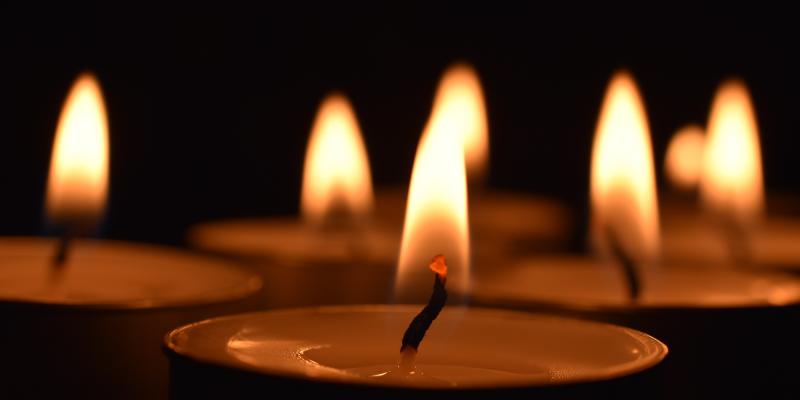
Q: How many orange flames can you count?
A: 7